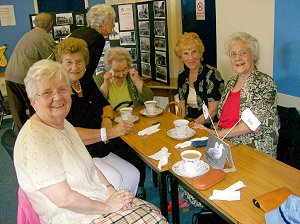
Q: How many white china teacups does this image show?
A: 4